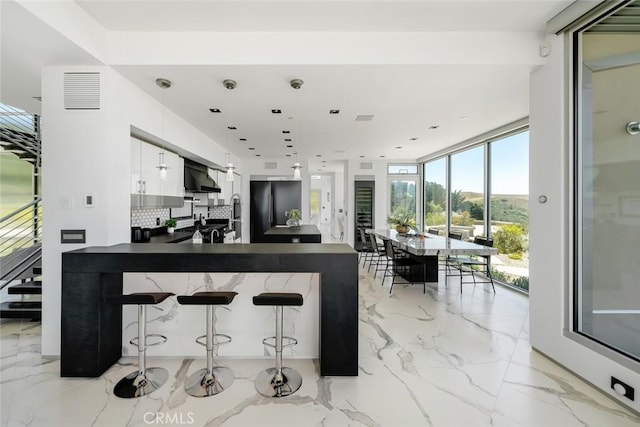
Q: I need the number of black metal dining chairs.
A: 6